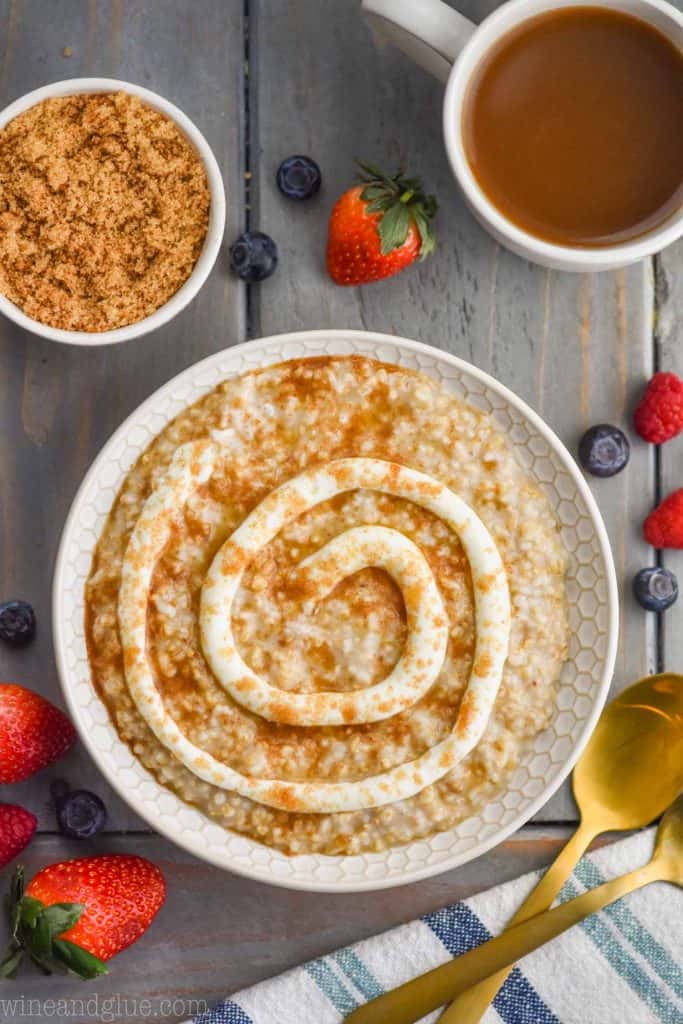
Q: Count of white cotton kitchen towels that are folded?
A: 1